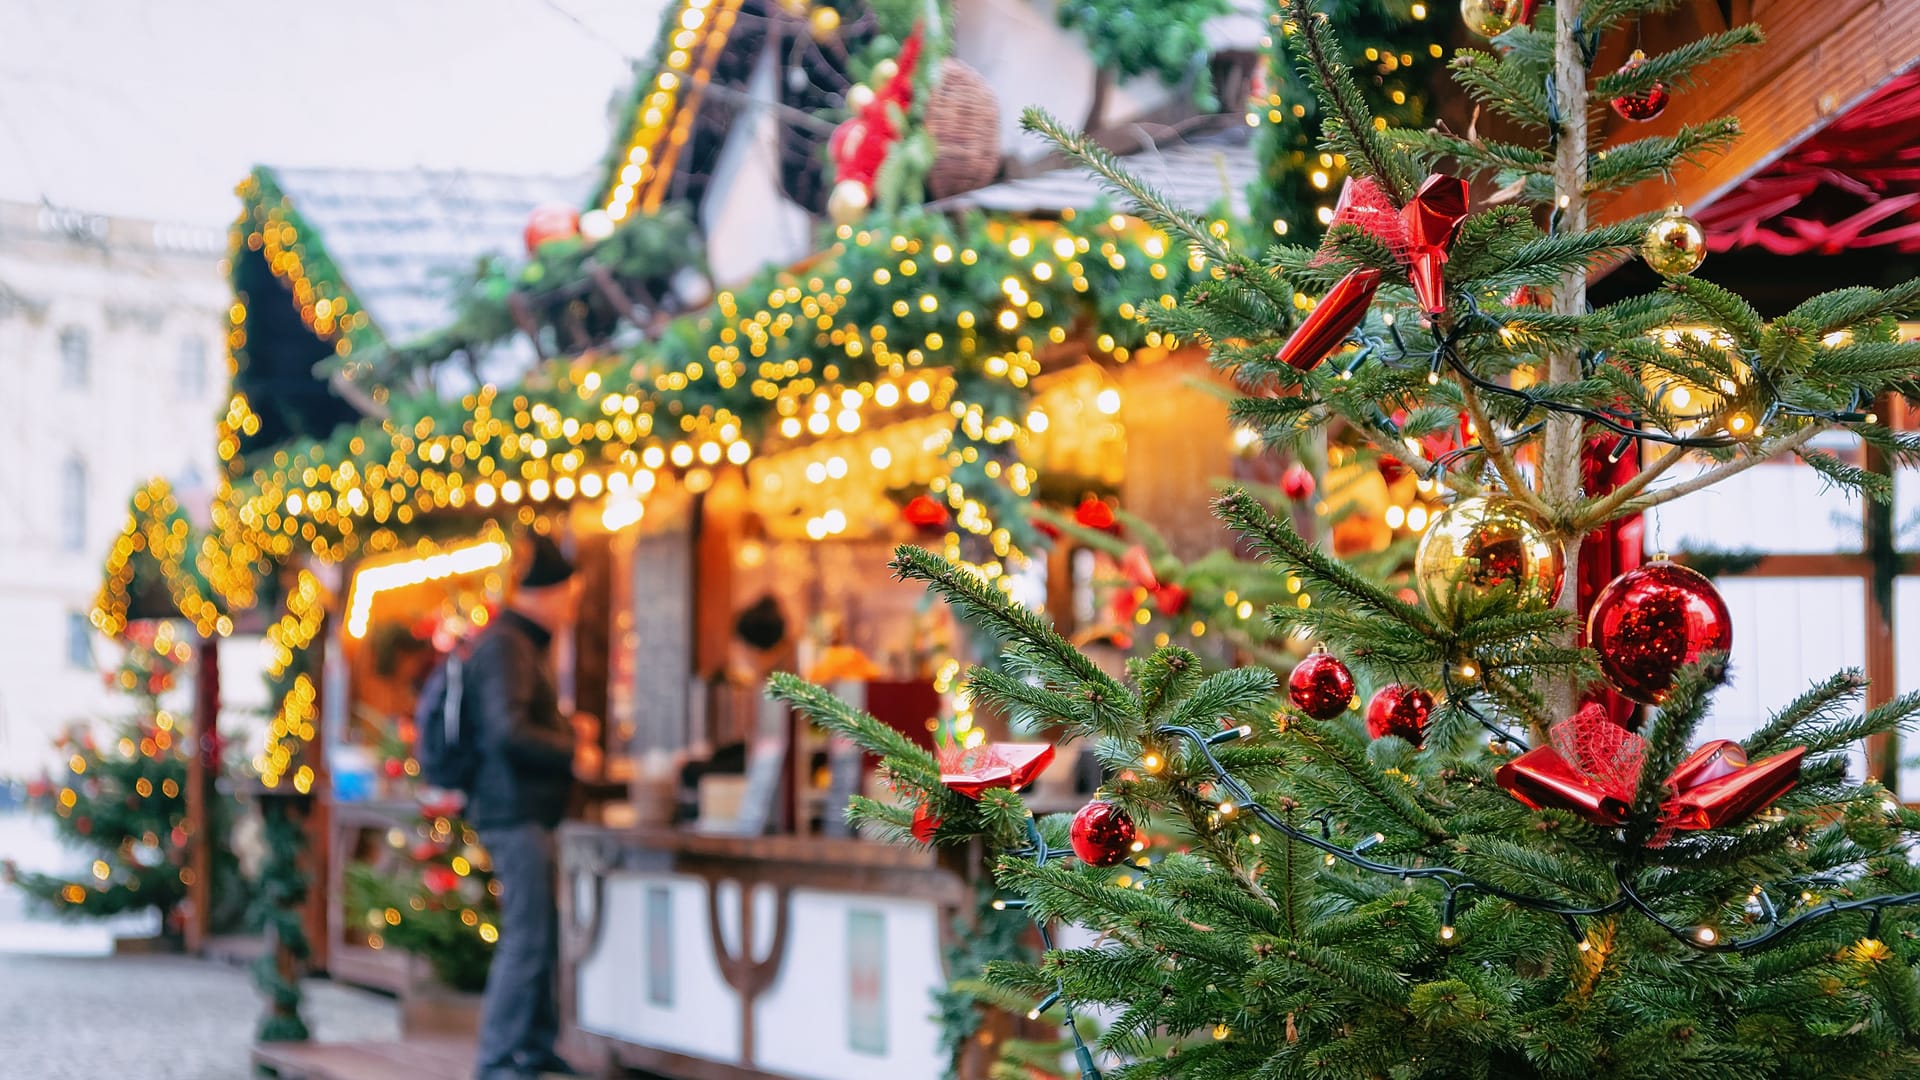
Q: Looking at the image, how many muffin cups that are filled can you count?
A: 0